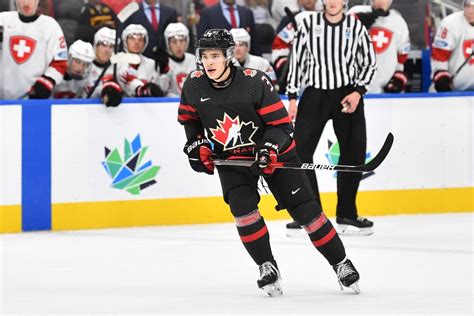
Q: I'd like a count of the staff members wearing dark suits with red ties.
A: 2